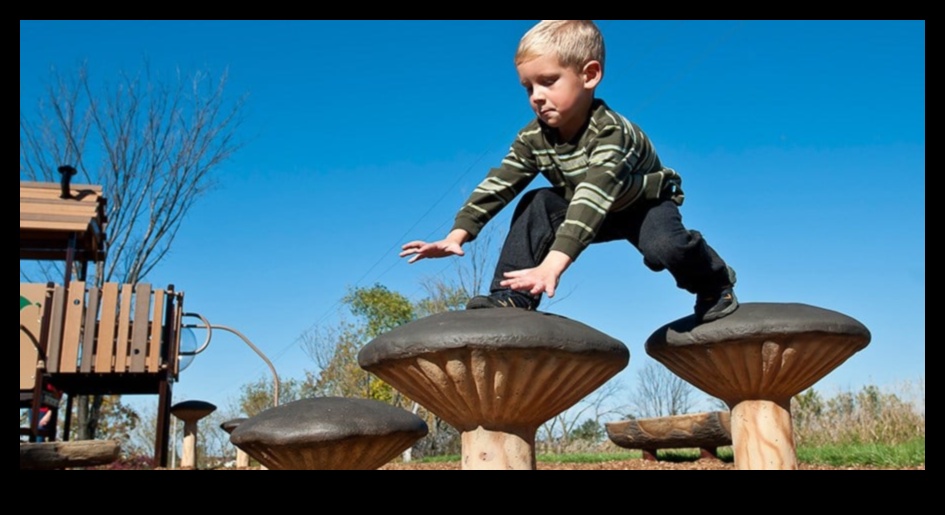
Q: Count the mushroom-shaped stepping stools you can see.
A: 5